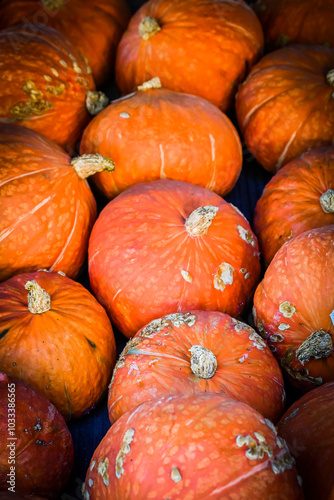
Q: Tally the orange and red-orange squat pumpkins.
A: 15